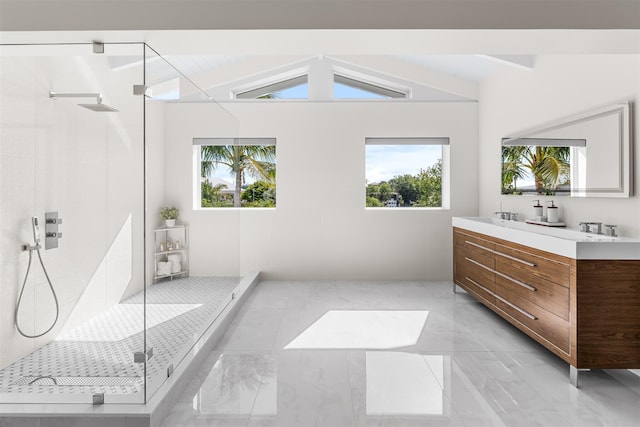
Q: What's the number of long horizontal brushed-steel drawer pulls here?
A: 3